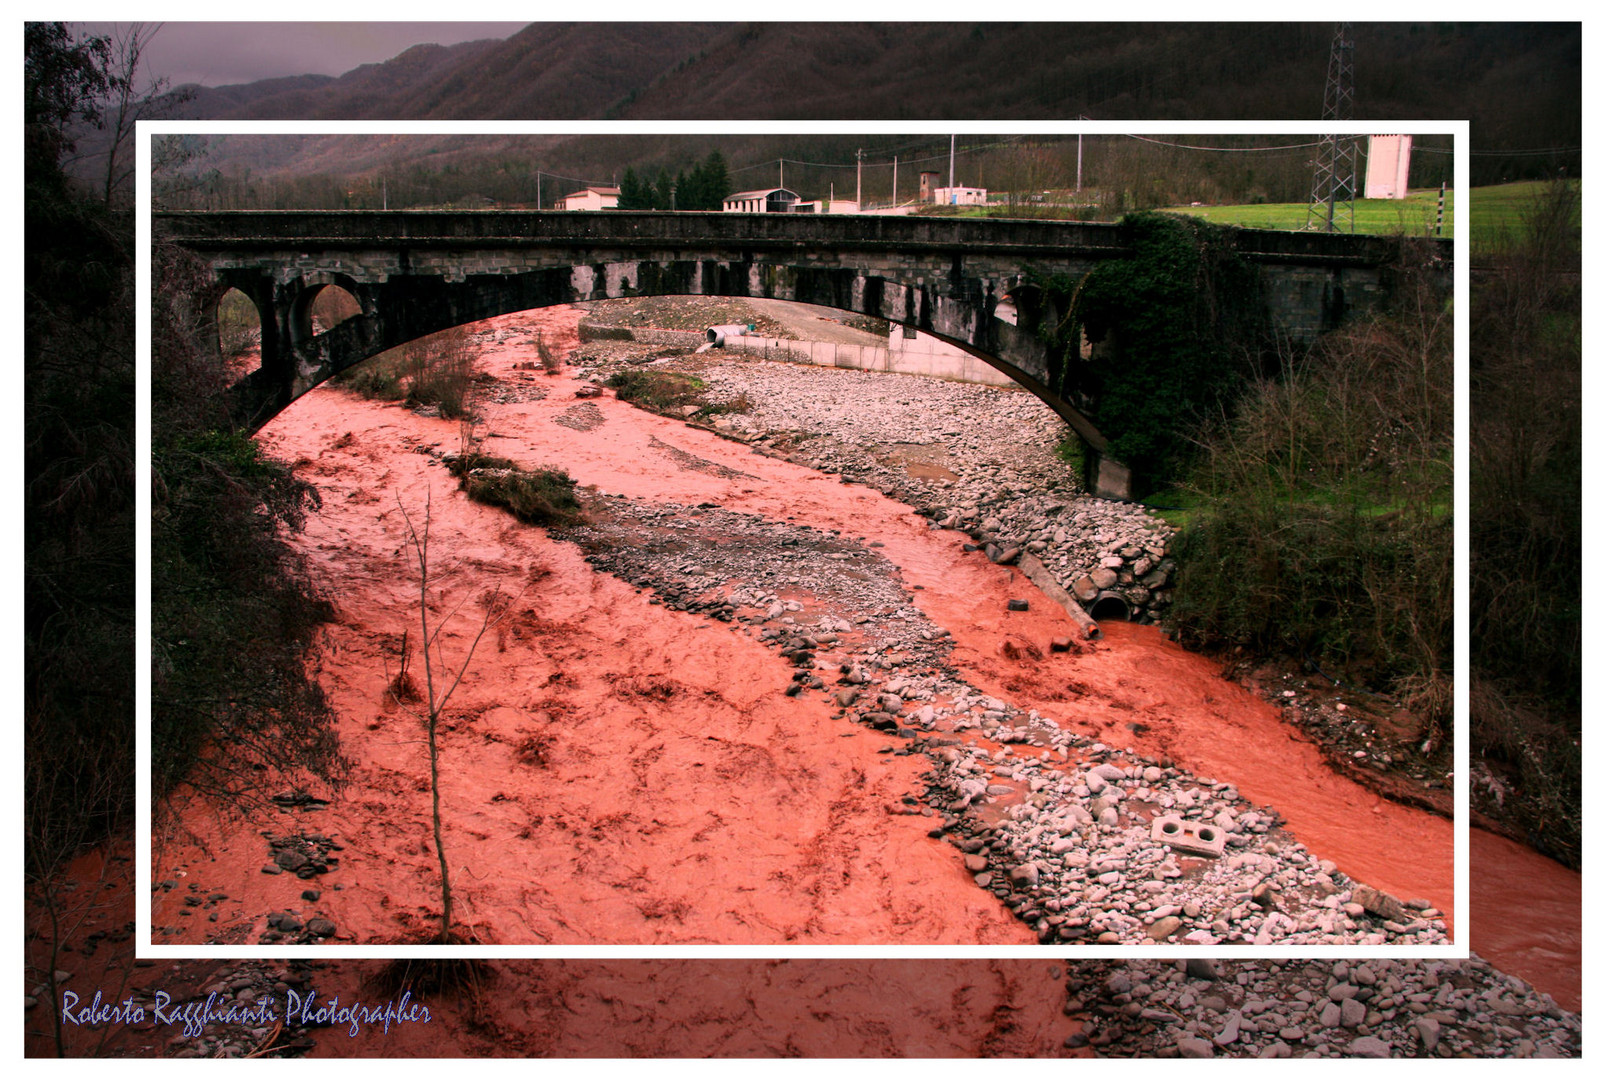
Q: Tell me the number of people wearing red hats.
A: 0